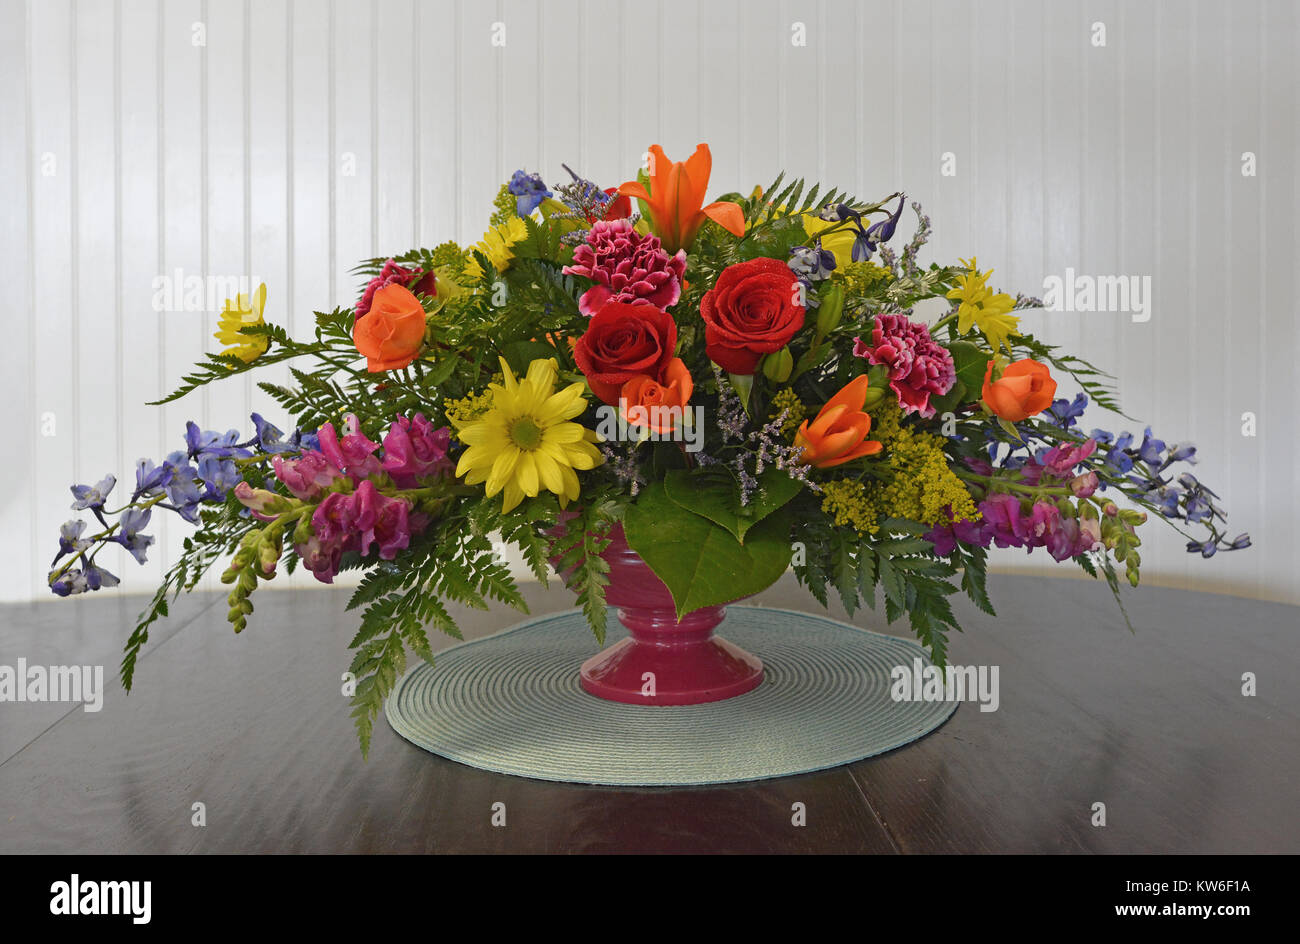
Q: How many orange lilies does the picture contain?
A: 2